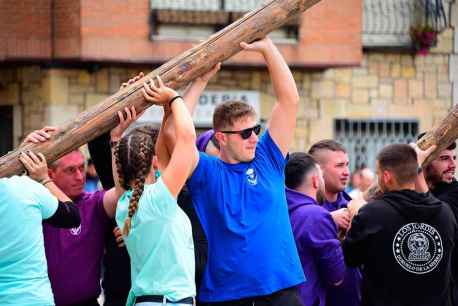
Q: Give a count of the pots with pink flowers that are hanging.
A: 1